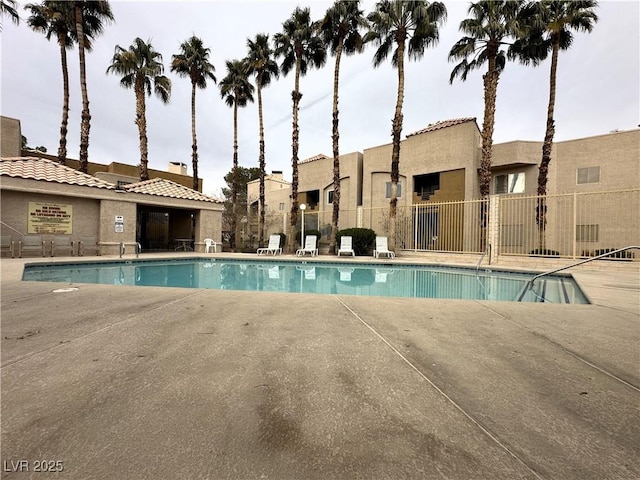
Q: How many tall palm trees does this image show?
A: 11